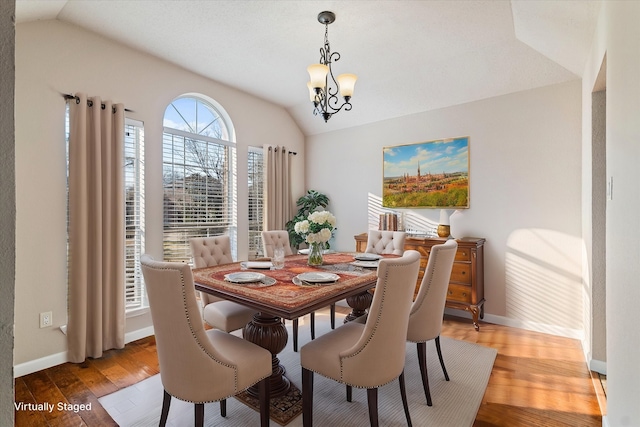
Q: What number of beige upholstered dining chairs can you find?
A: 6